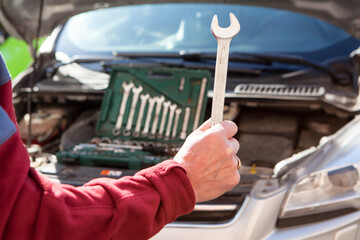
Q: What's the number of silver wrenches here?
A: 9